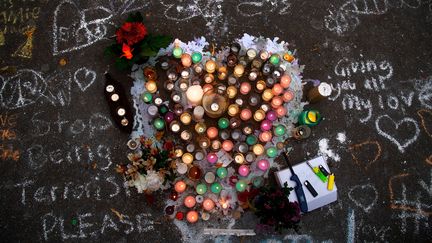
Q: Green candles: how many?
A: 14